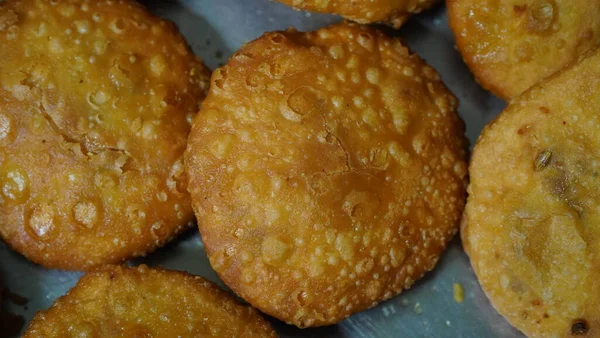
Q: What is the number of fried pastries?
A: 6